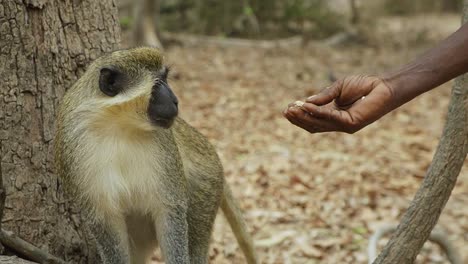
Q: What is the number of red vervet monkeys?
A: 0